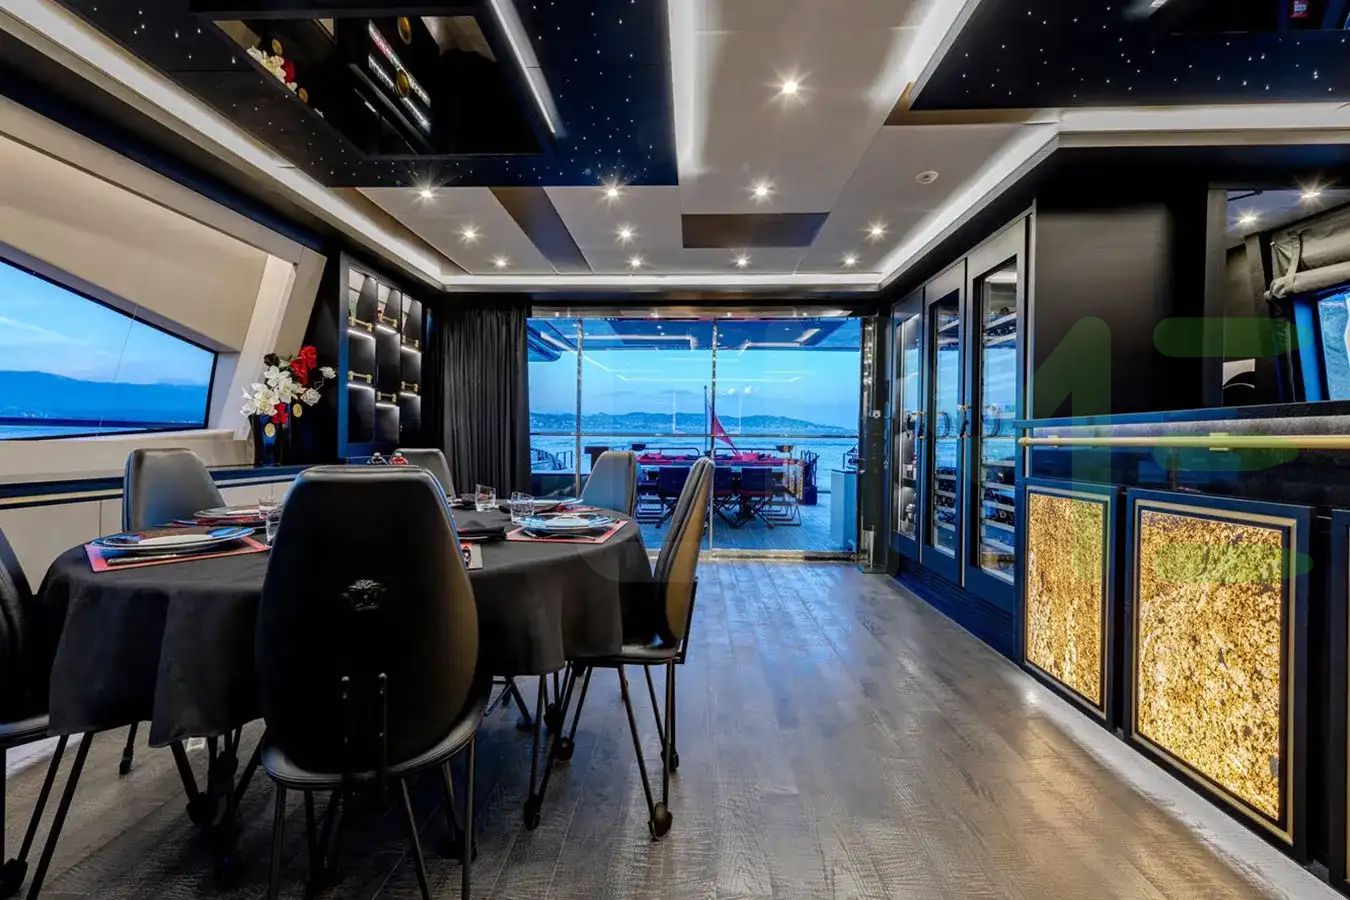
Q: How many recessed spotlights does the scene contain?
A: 13